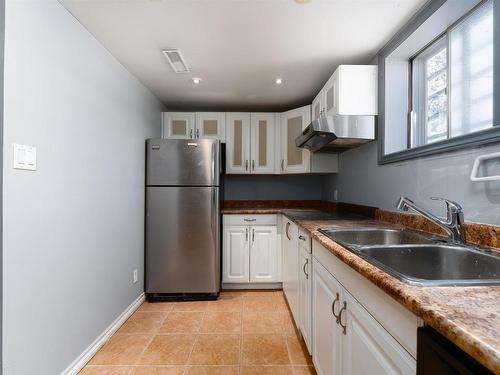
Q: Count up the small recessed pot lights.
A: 2